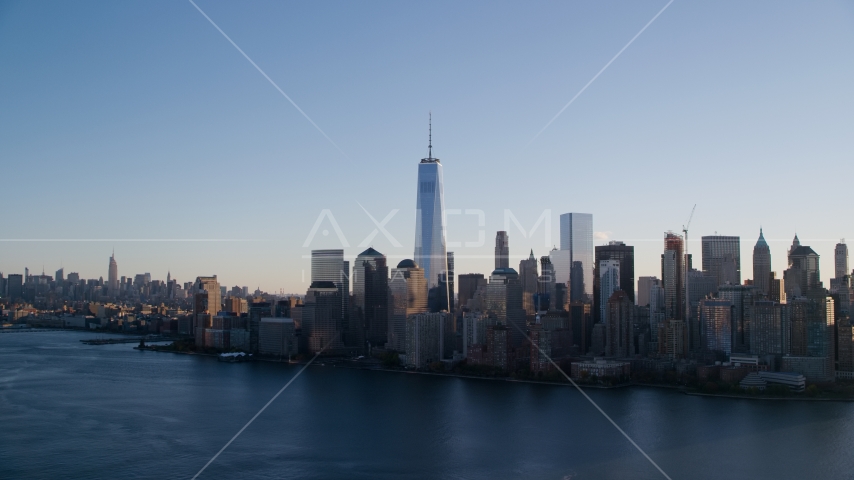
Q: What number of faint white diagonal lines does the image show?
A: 4